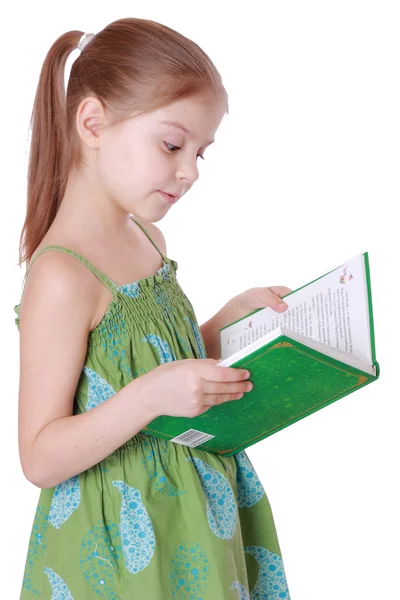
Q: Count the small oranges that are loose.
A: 0